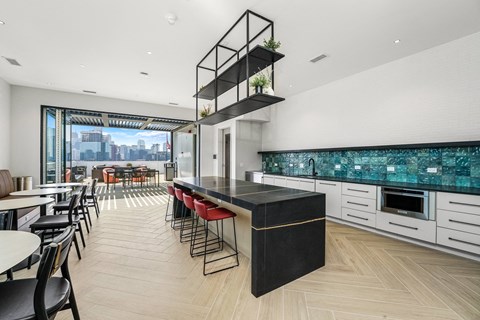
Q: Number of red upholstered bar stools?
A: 4